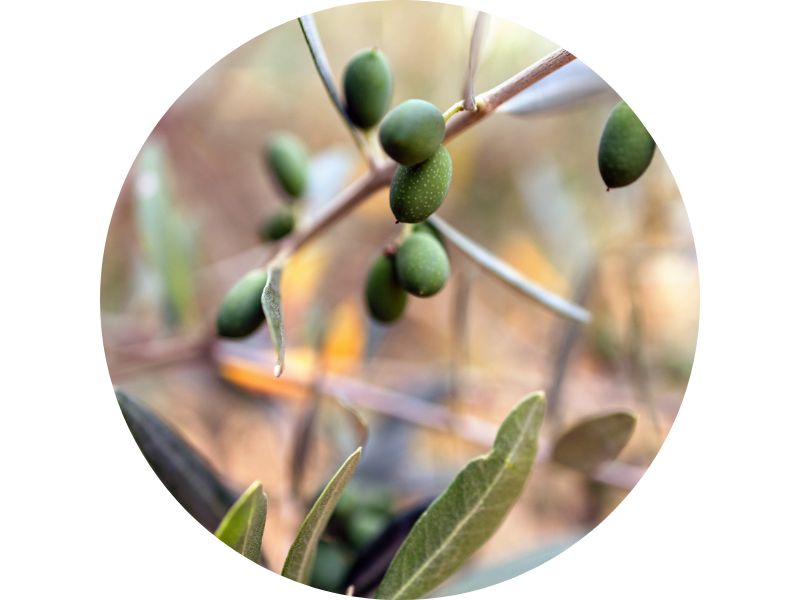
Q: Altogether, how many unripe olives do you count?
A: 10